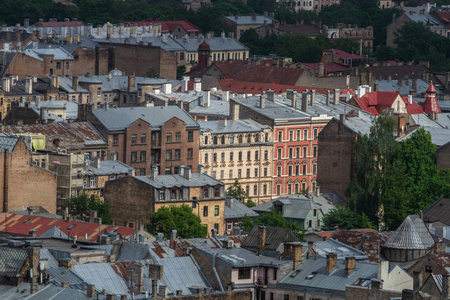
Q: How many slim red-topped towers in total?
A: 2